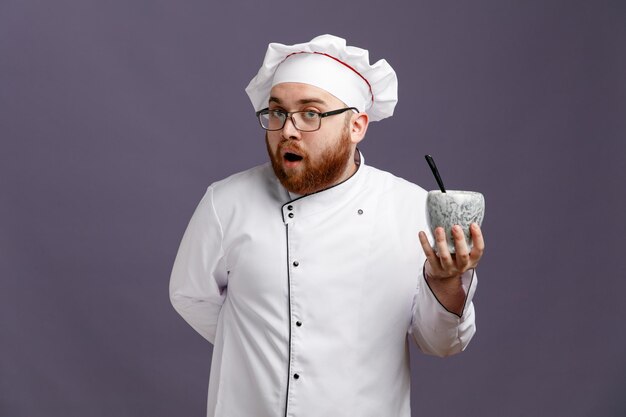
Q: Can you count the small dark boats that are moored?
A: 0